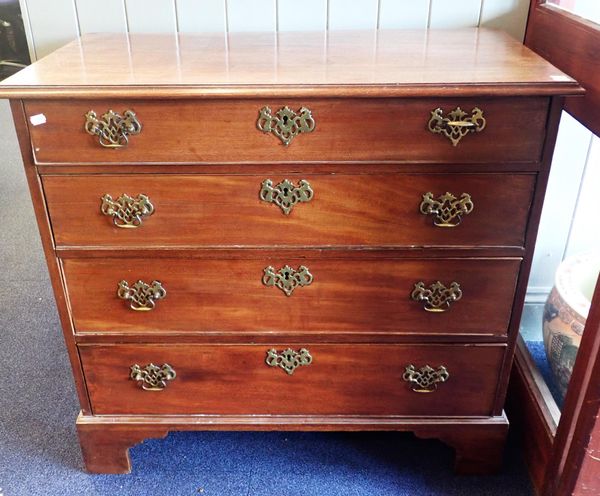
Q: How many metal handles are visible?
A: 8